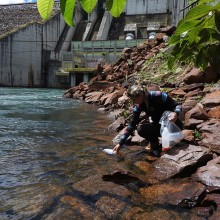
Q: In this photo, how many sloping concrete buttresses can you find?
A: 3